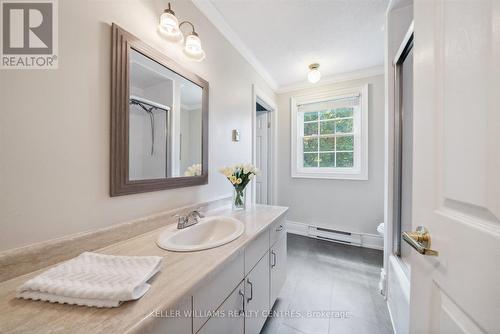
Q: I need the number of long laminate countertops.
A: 1